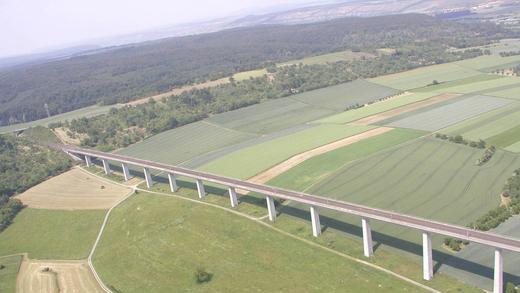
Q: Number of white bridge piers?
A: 12